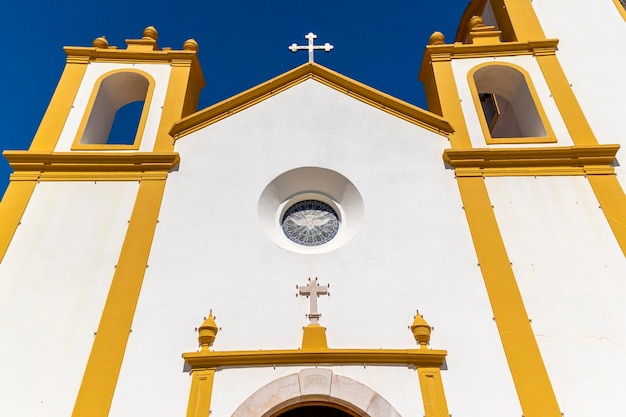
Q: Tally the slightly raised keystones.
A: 1